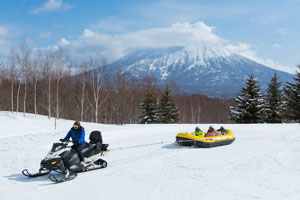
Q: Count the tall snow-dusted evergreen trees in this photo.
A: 5